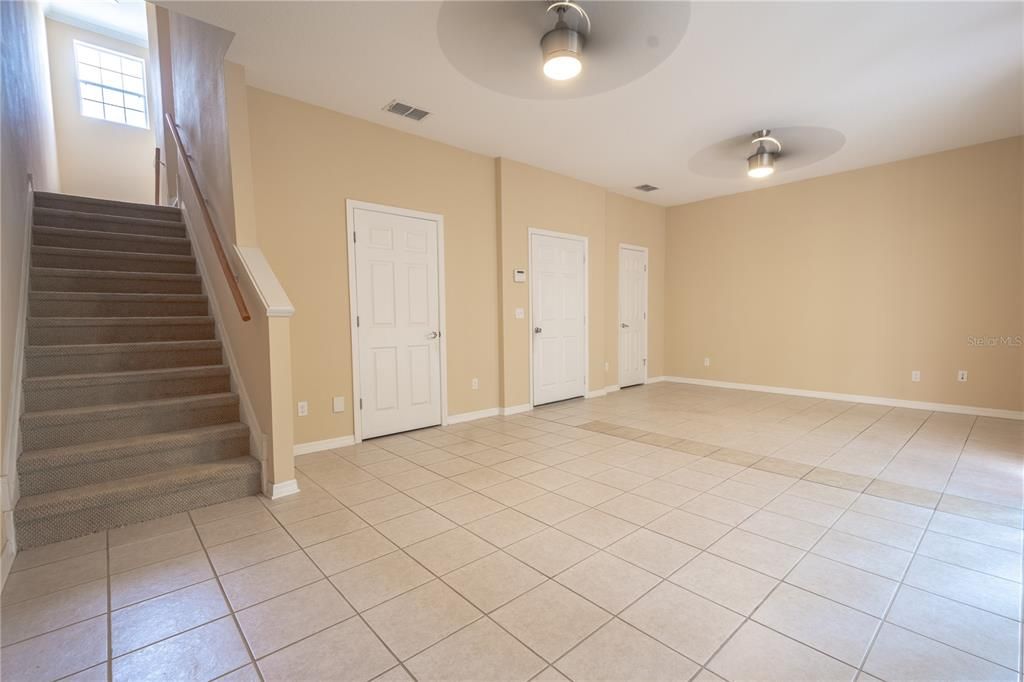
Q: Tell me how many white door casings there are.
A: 3